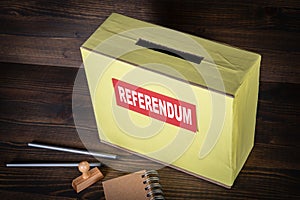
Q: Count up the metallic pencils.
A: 2